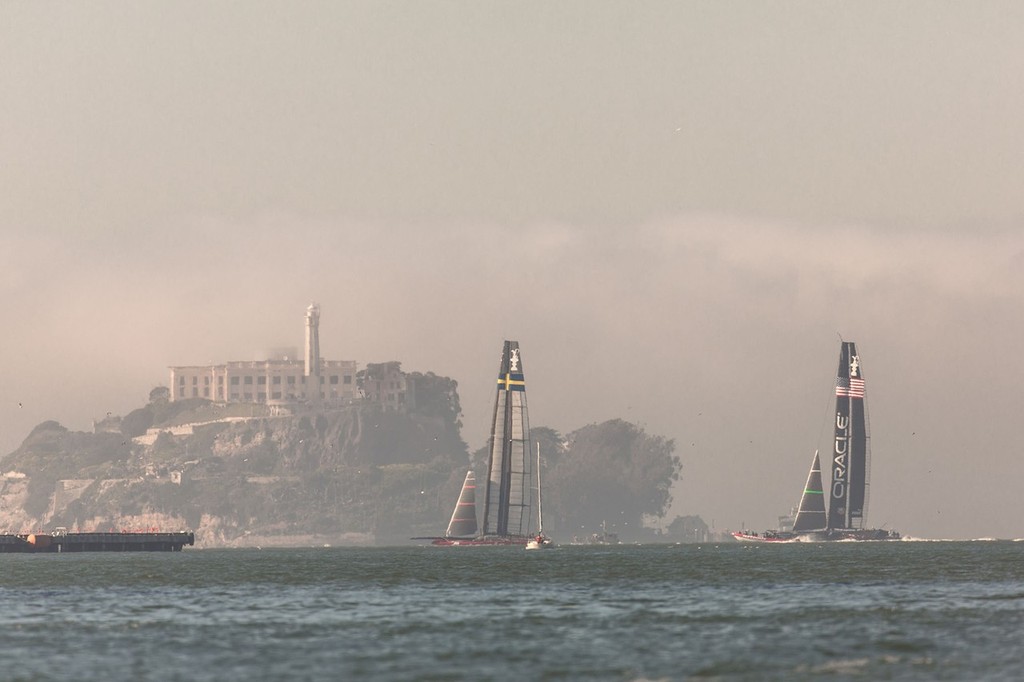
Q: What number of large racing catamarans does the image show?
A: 2